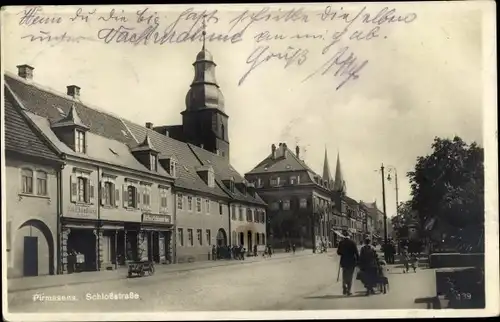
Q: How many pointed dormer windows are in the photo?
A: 2